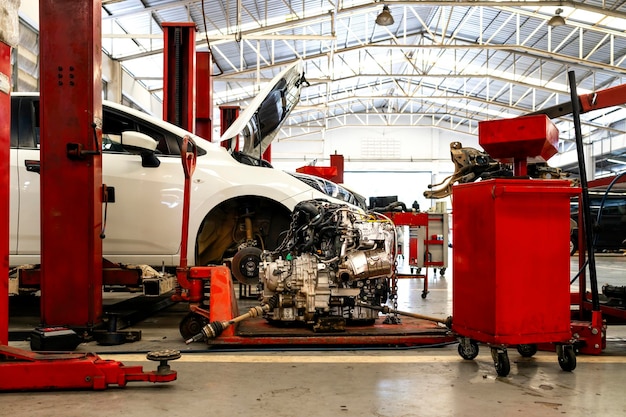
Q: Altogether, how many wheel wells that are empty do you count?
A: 1